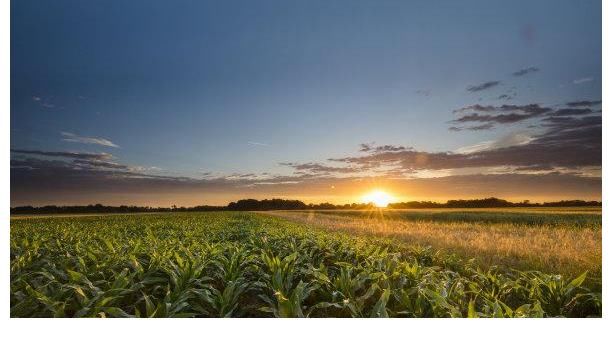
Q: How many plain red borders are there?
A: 0